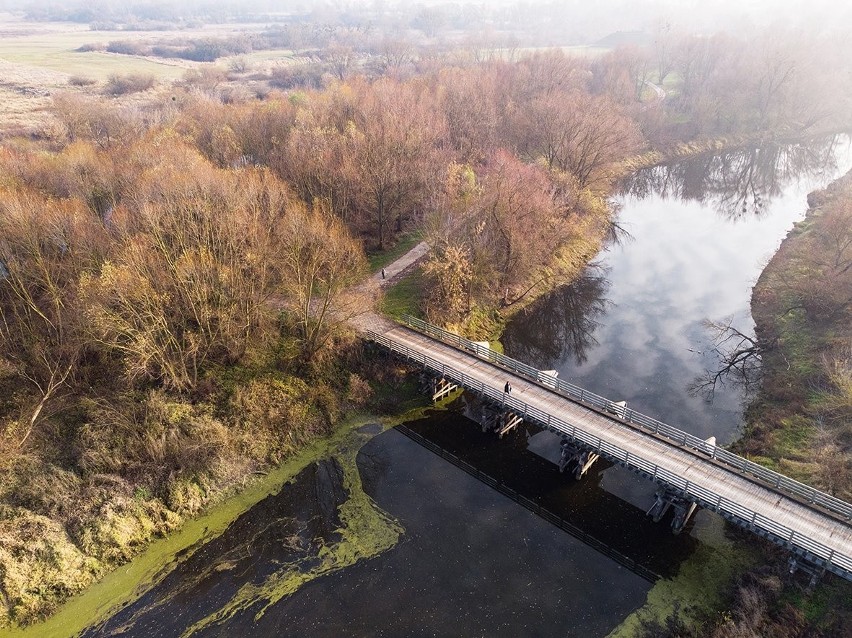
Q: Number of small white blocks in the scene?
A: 4